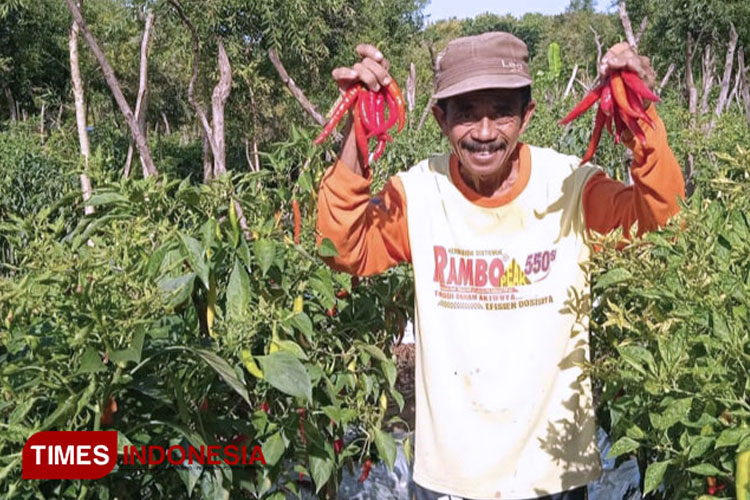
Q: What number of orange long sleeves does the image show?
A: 2